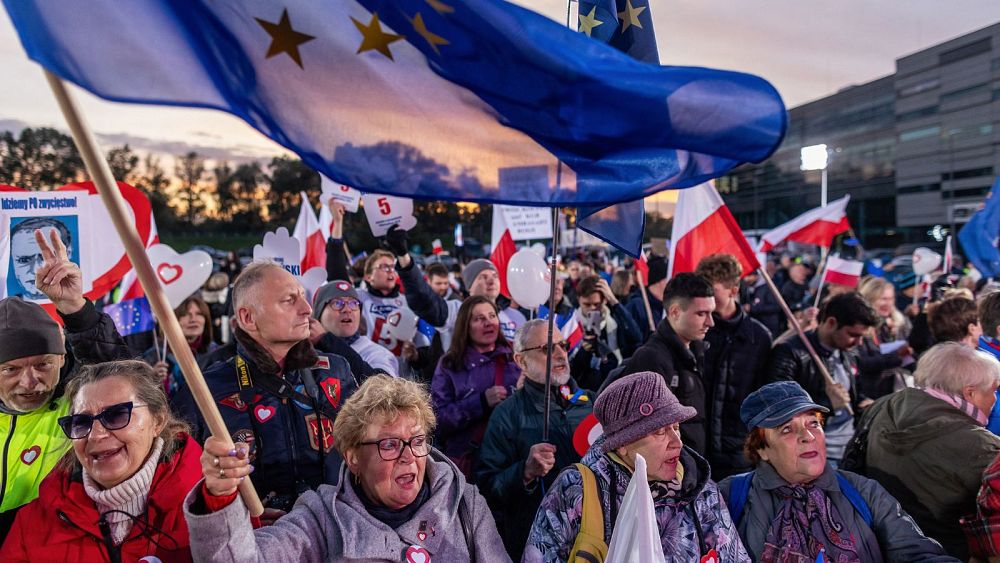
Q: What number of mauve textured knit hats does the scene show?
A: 1